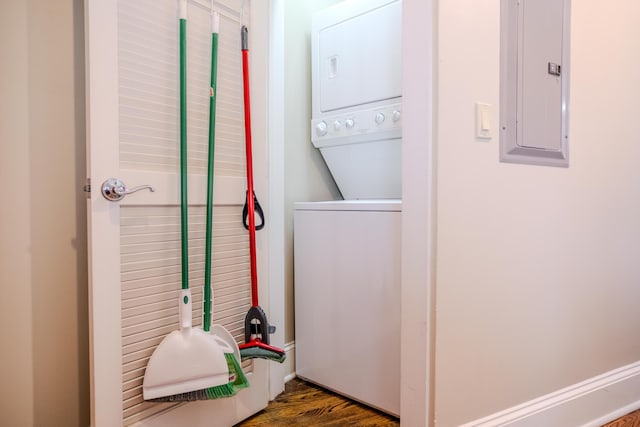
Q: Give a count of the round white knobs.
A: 5